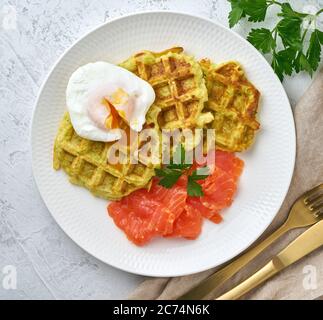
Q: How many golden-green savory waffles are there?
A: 3